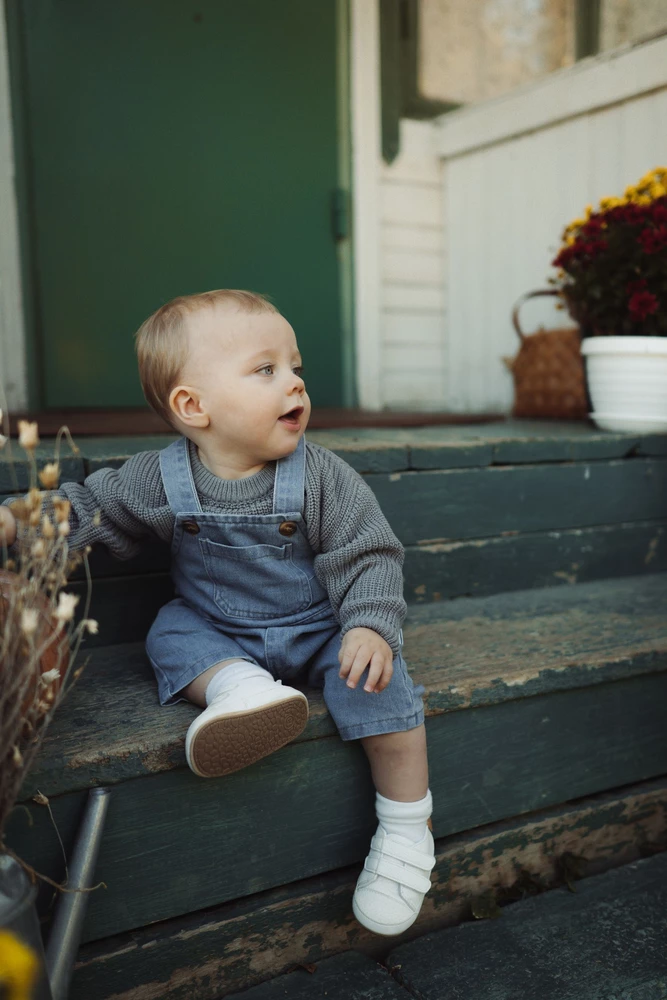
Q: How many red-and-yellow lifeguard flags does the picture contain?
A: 0